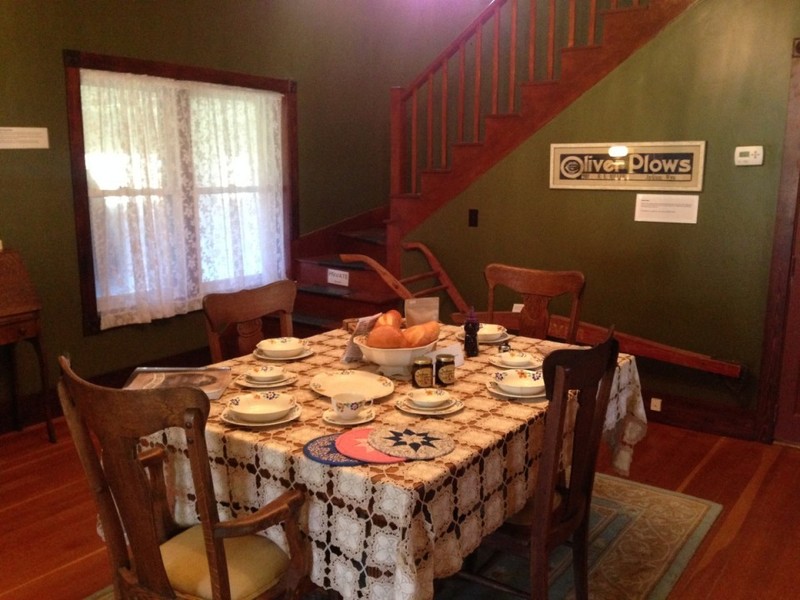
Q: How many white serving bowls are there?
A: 1